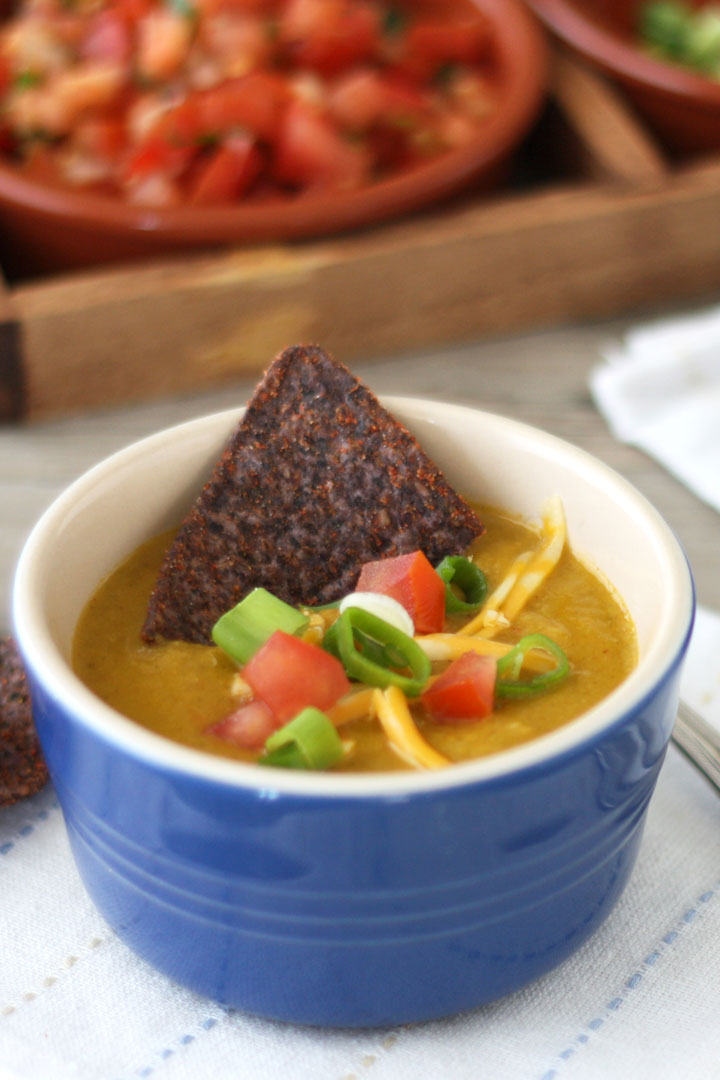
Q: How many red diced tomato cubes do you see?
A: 4